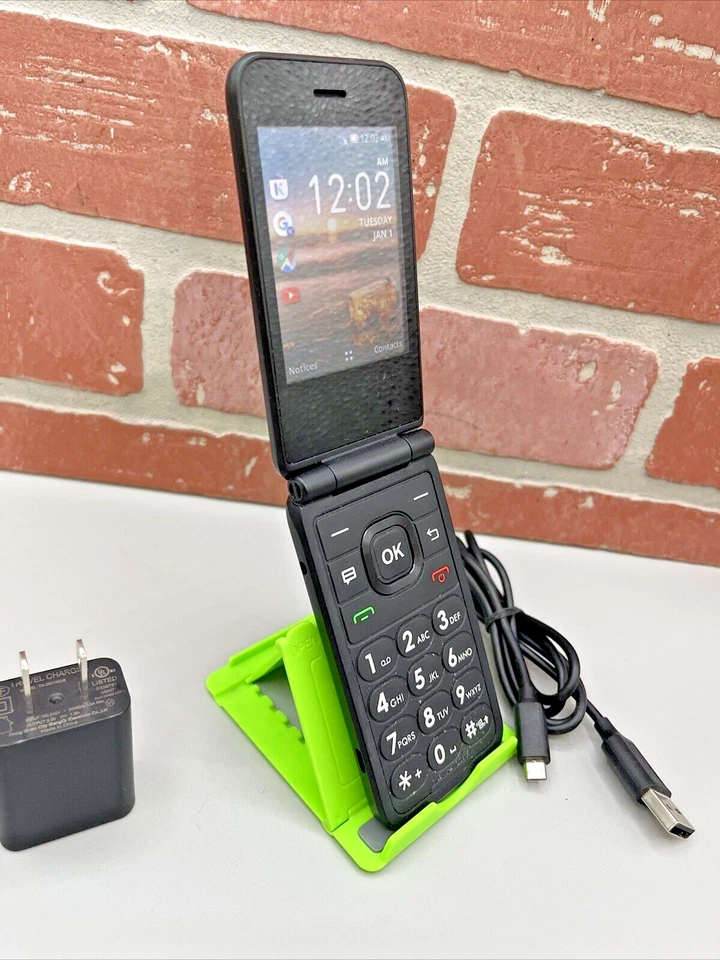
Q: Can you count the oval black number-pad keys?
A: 12